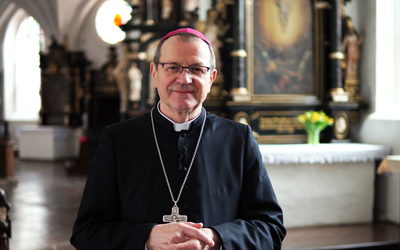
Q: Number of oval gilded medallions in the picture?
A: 2